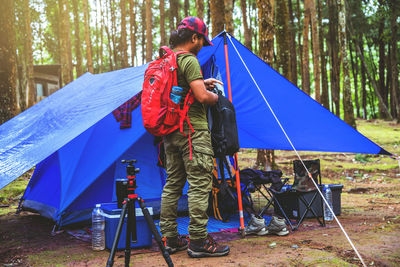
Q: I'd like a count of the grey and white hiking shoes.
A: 2